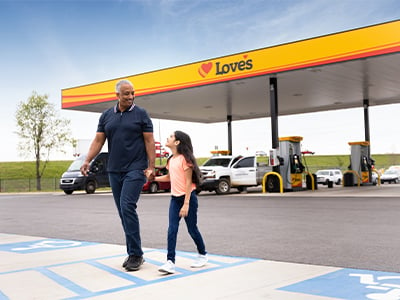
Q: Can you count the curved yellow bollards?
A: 4